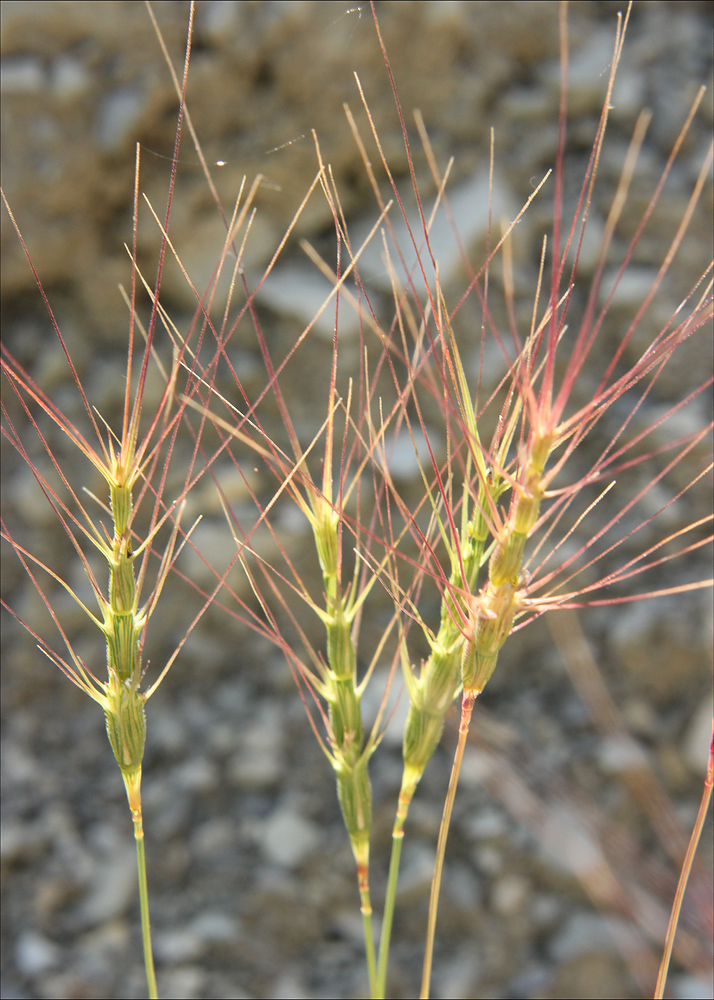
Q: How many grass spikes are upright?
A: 4